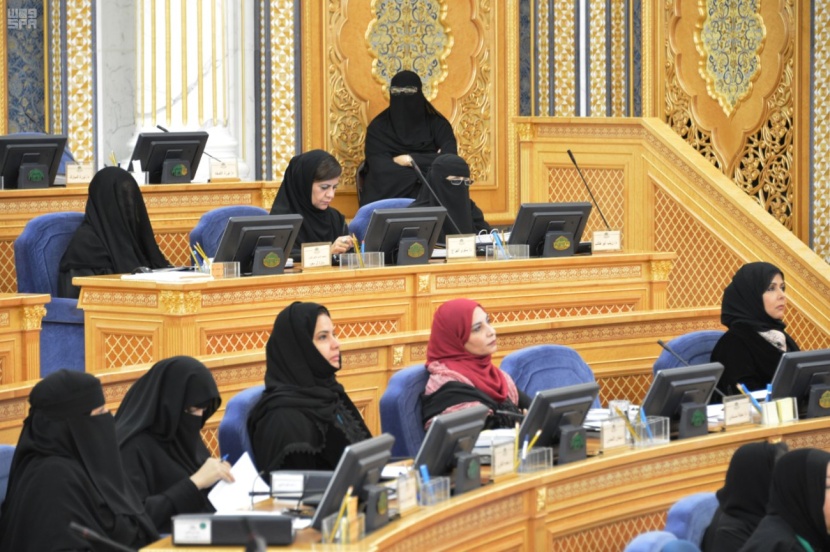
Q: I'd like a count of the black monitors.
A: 10